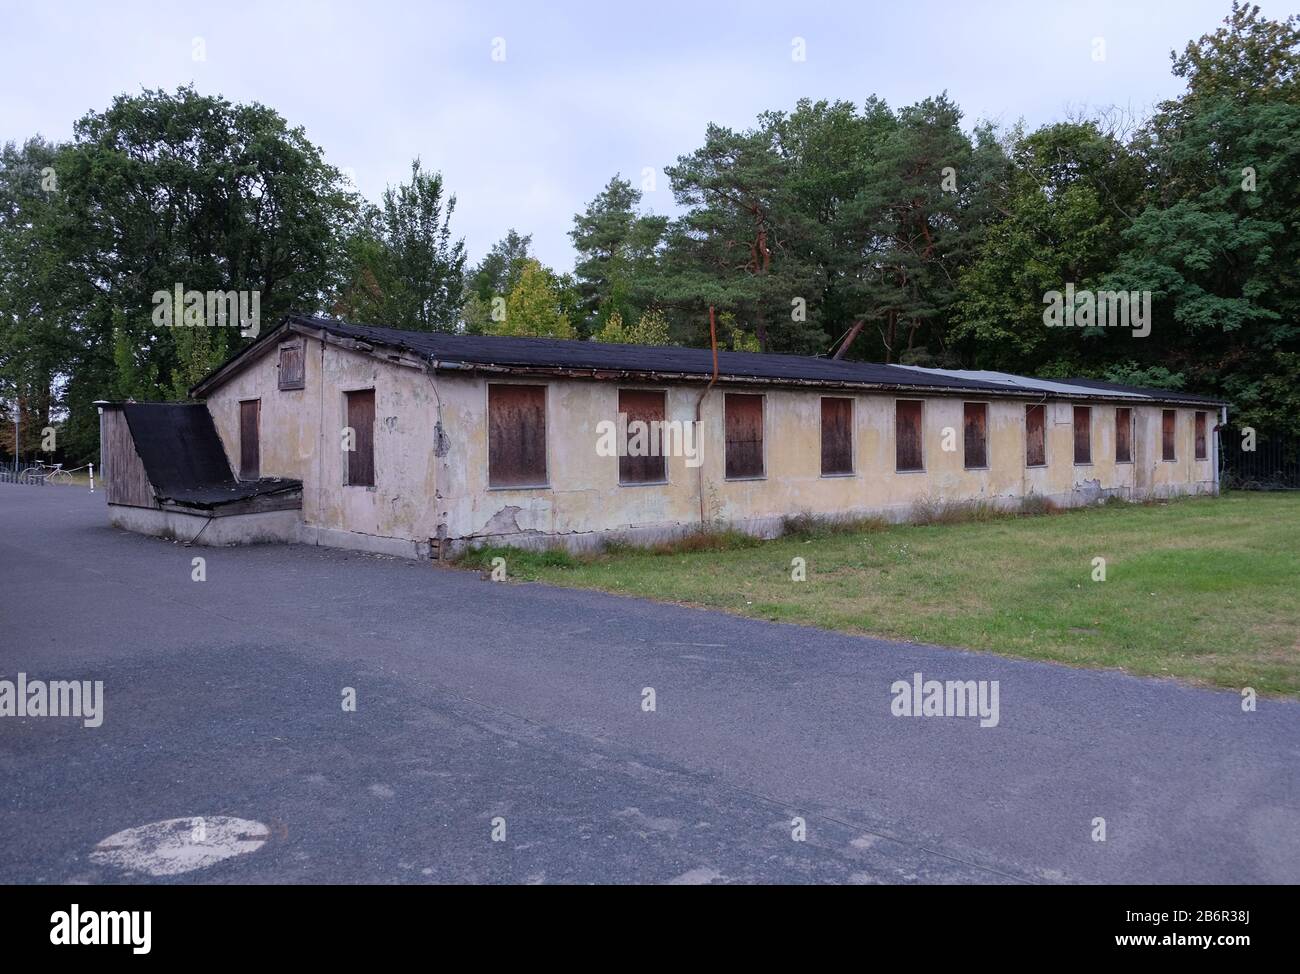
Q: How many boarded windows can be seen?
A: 14